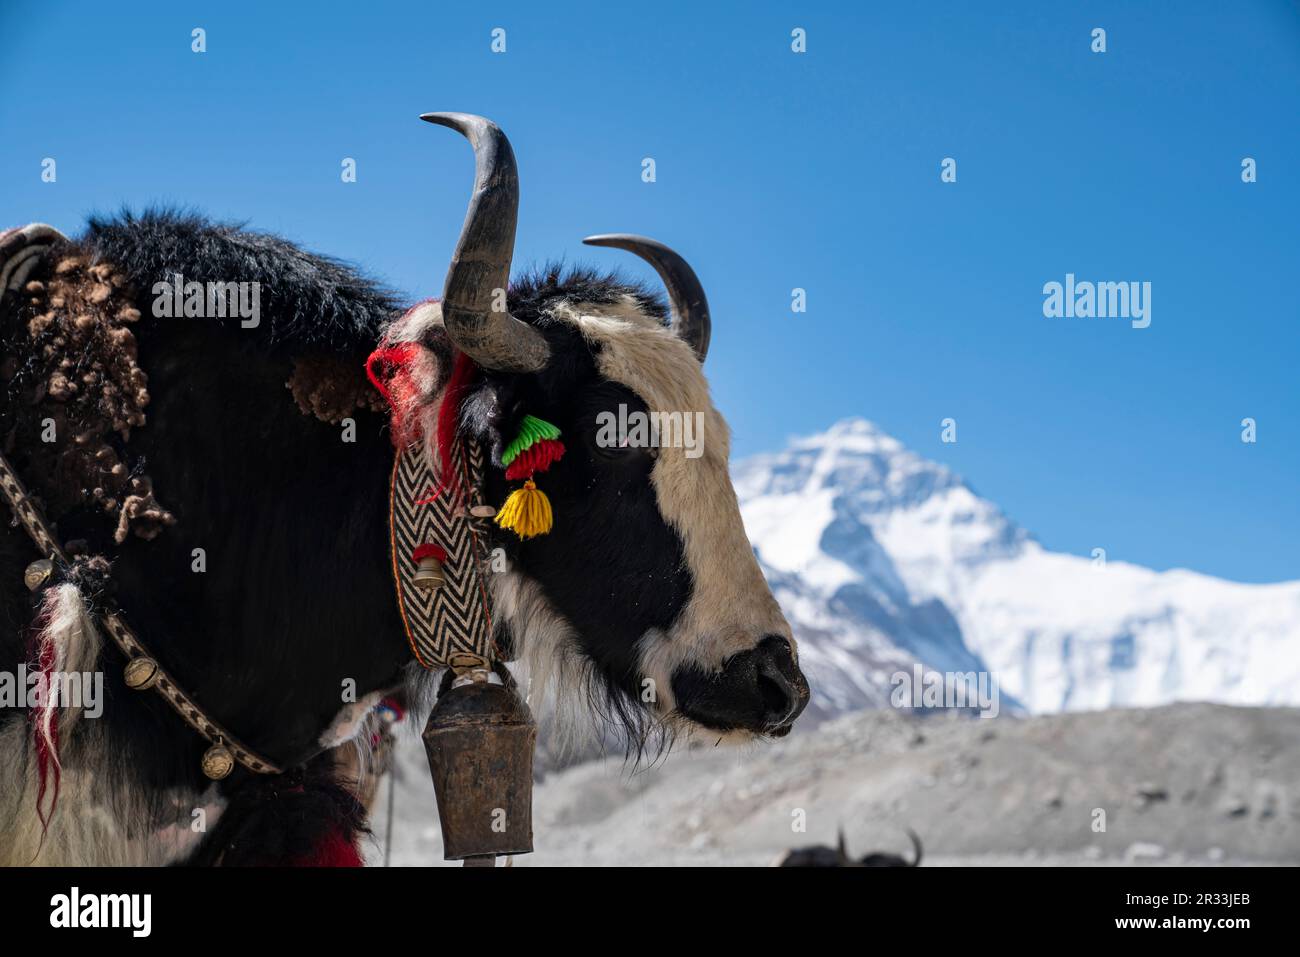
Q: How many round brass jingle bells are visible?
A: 3